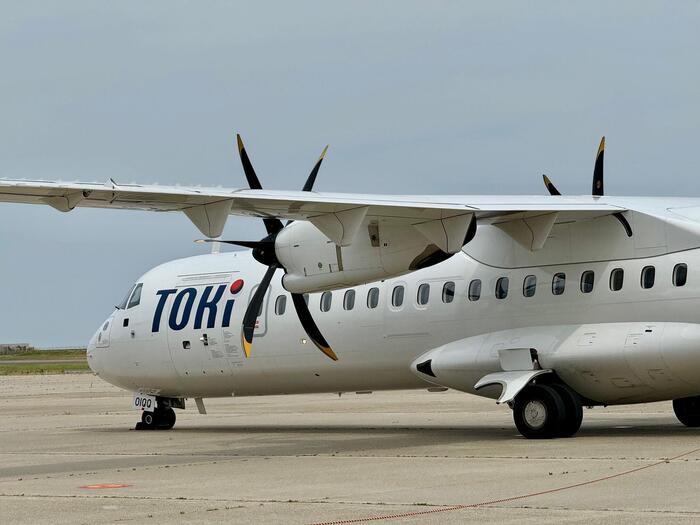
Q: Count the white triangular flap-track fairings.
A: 5